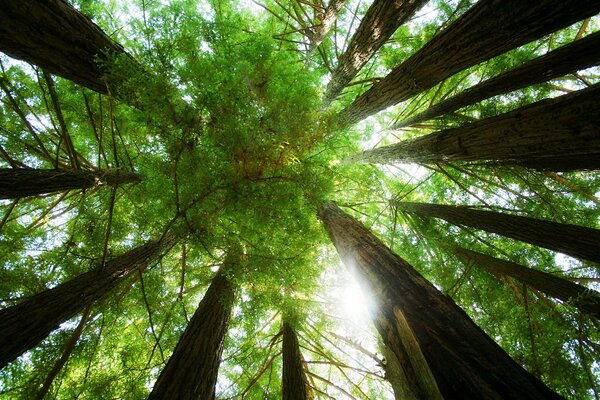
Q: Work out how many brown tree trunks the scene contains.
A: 13